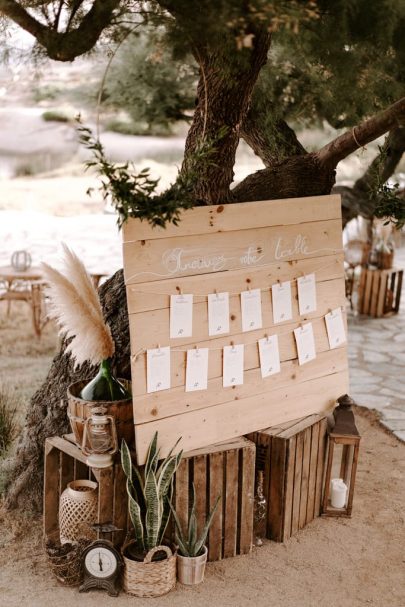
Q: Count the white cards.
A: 11